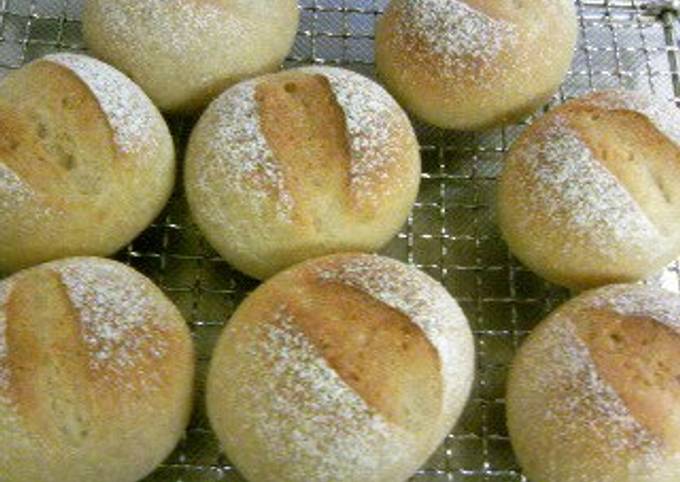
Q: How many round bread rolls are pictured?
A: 8